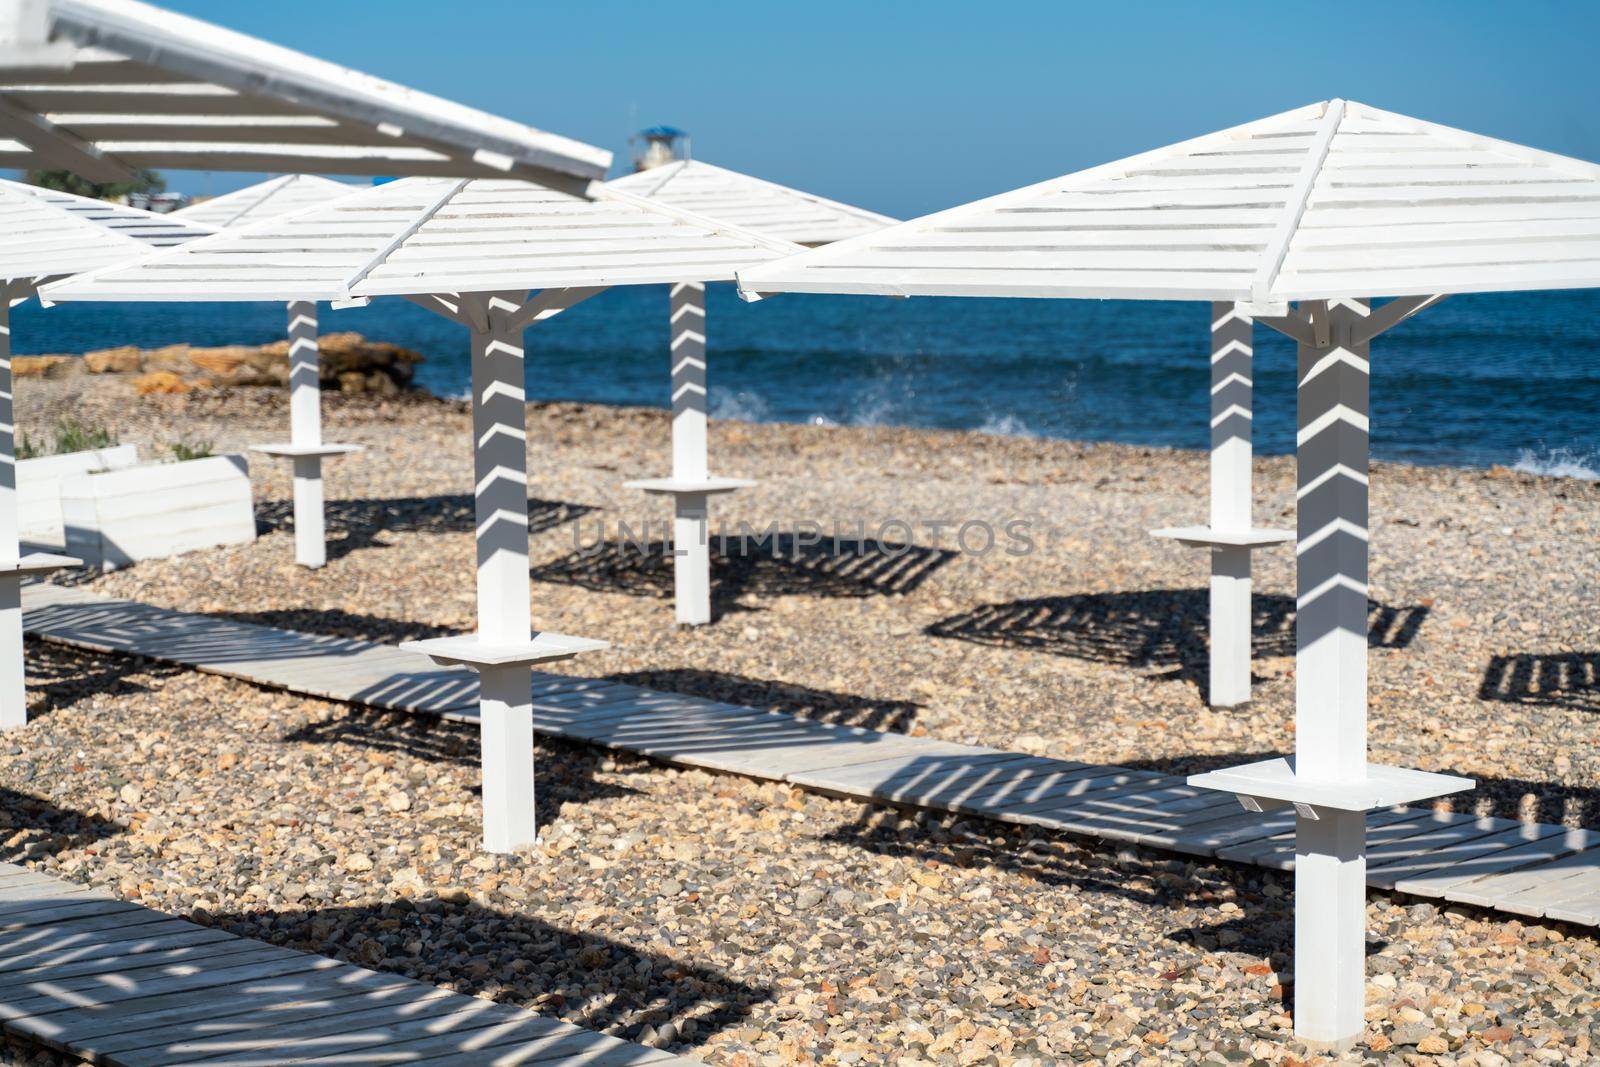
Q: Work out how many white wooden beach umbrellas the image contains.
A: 7